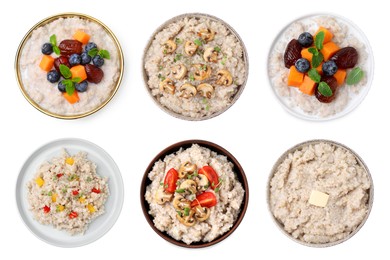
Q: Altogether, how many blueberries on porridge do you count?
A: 11